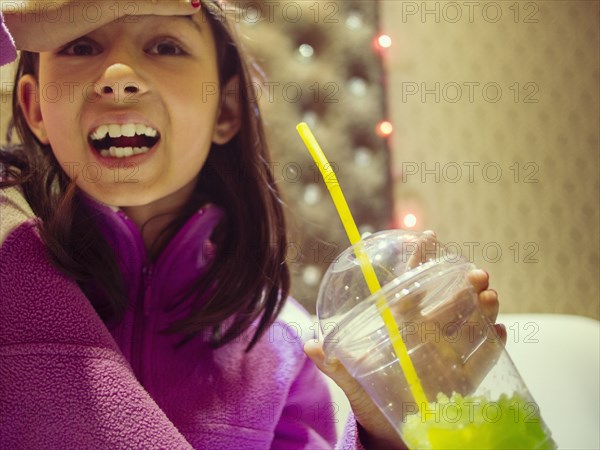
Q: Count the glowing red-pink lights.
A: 3